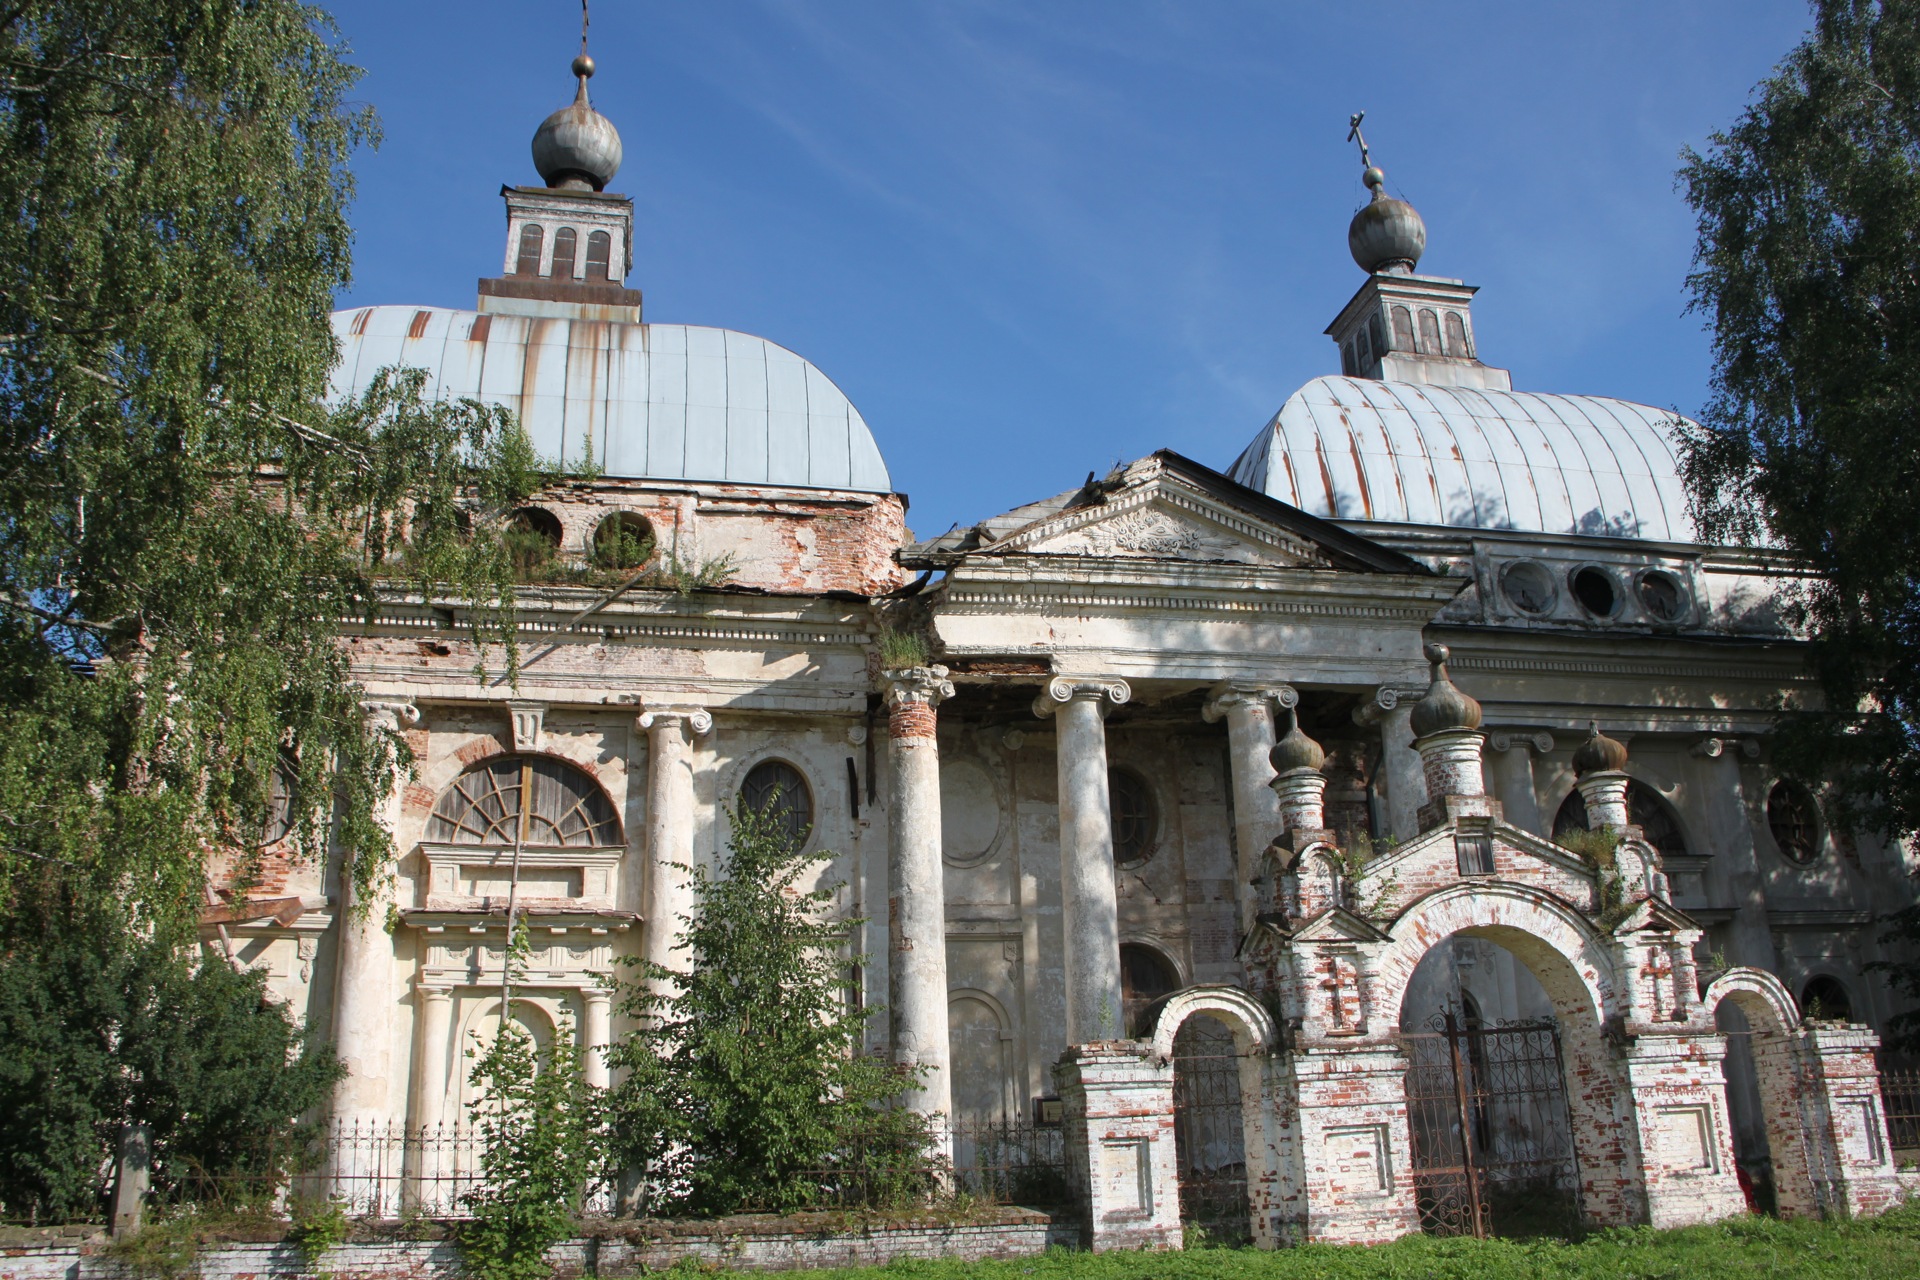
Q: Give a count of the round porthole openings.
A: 6